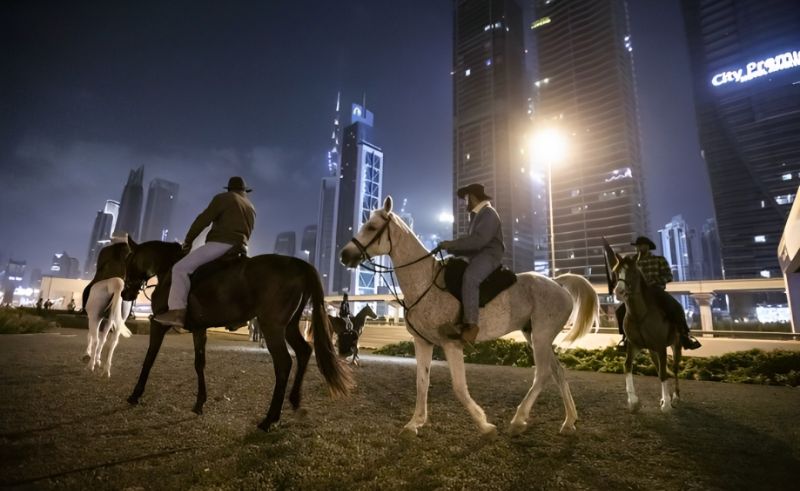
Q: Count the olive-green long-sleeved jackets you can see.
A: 1